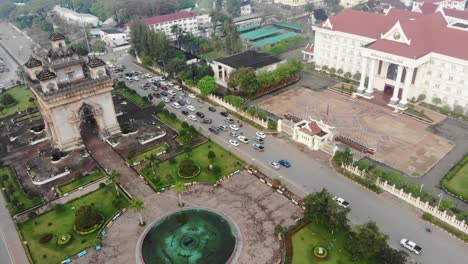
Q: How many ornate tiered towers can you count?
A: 5